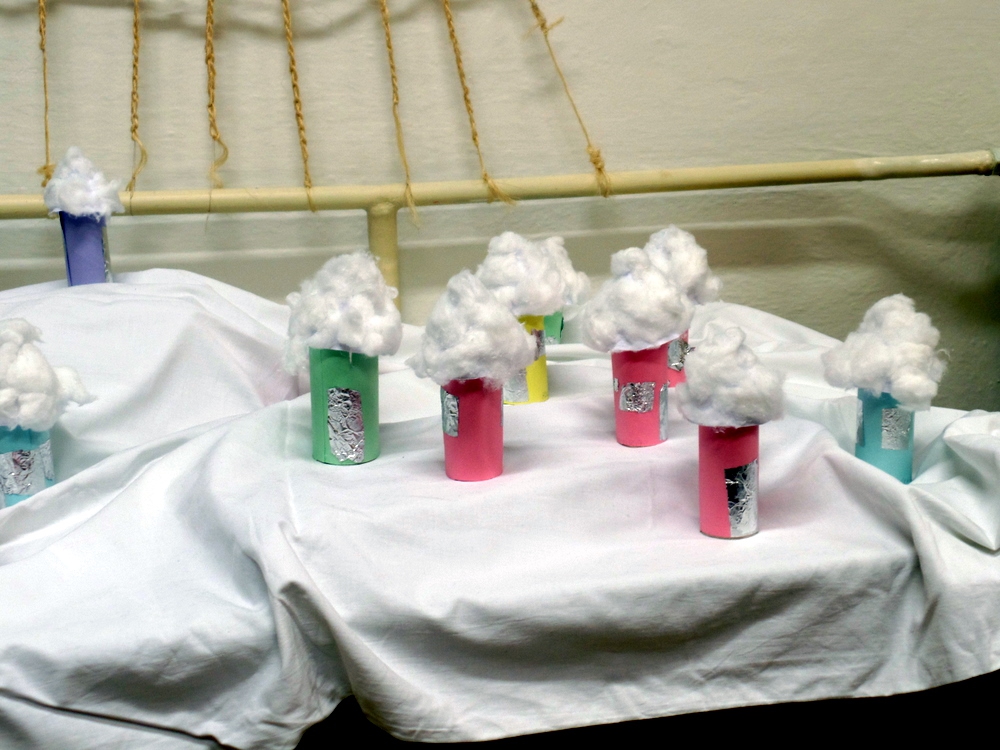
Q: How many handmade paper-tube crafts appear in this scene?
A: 10